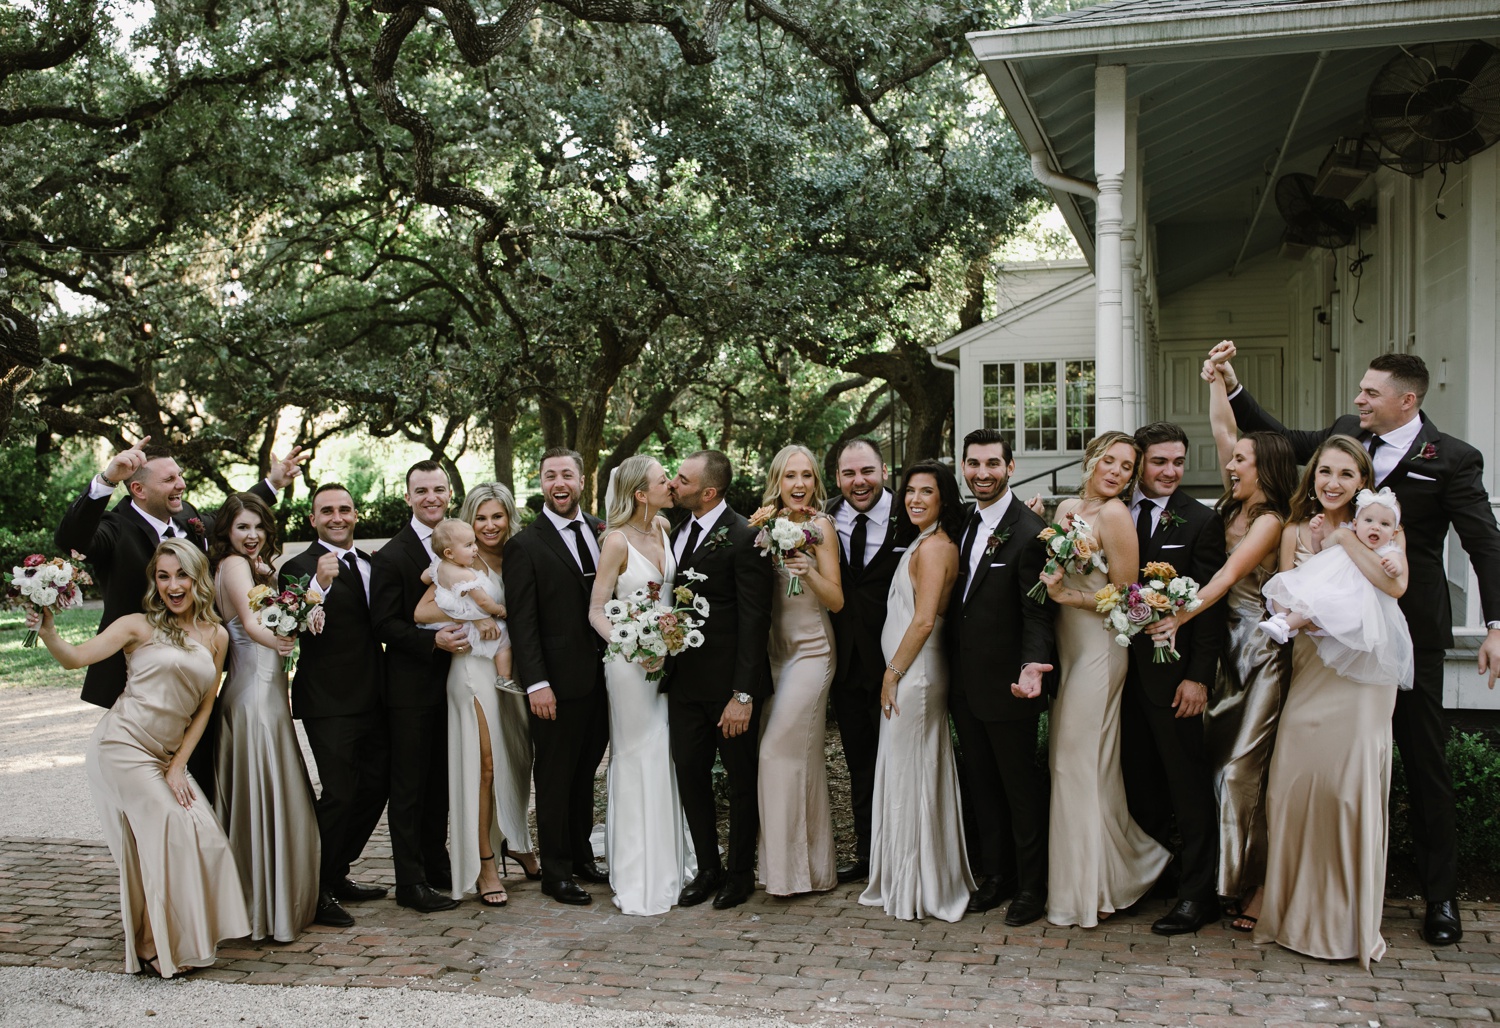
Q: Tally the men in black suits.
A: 9